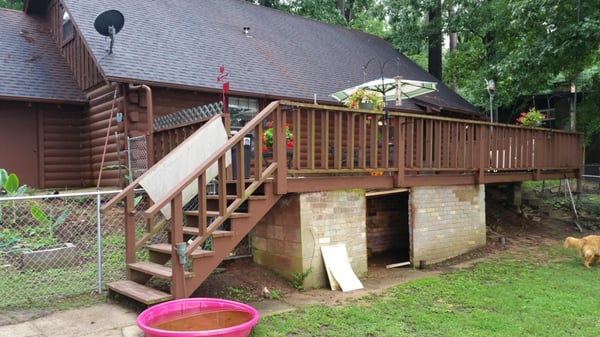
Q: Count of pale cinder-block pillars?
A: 2